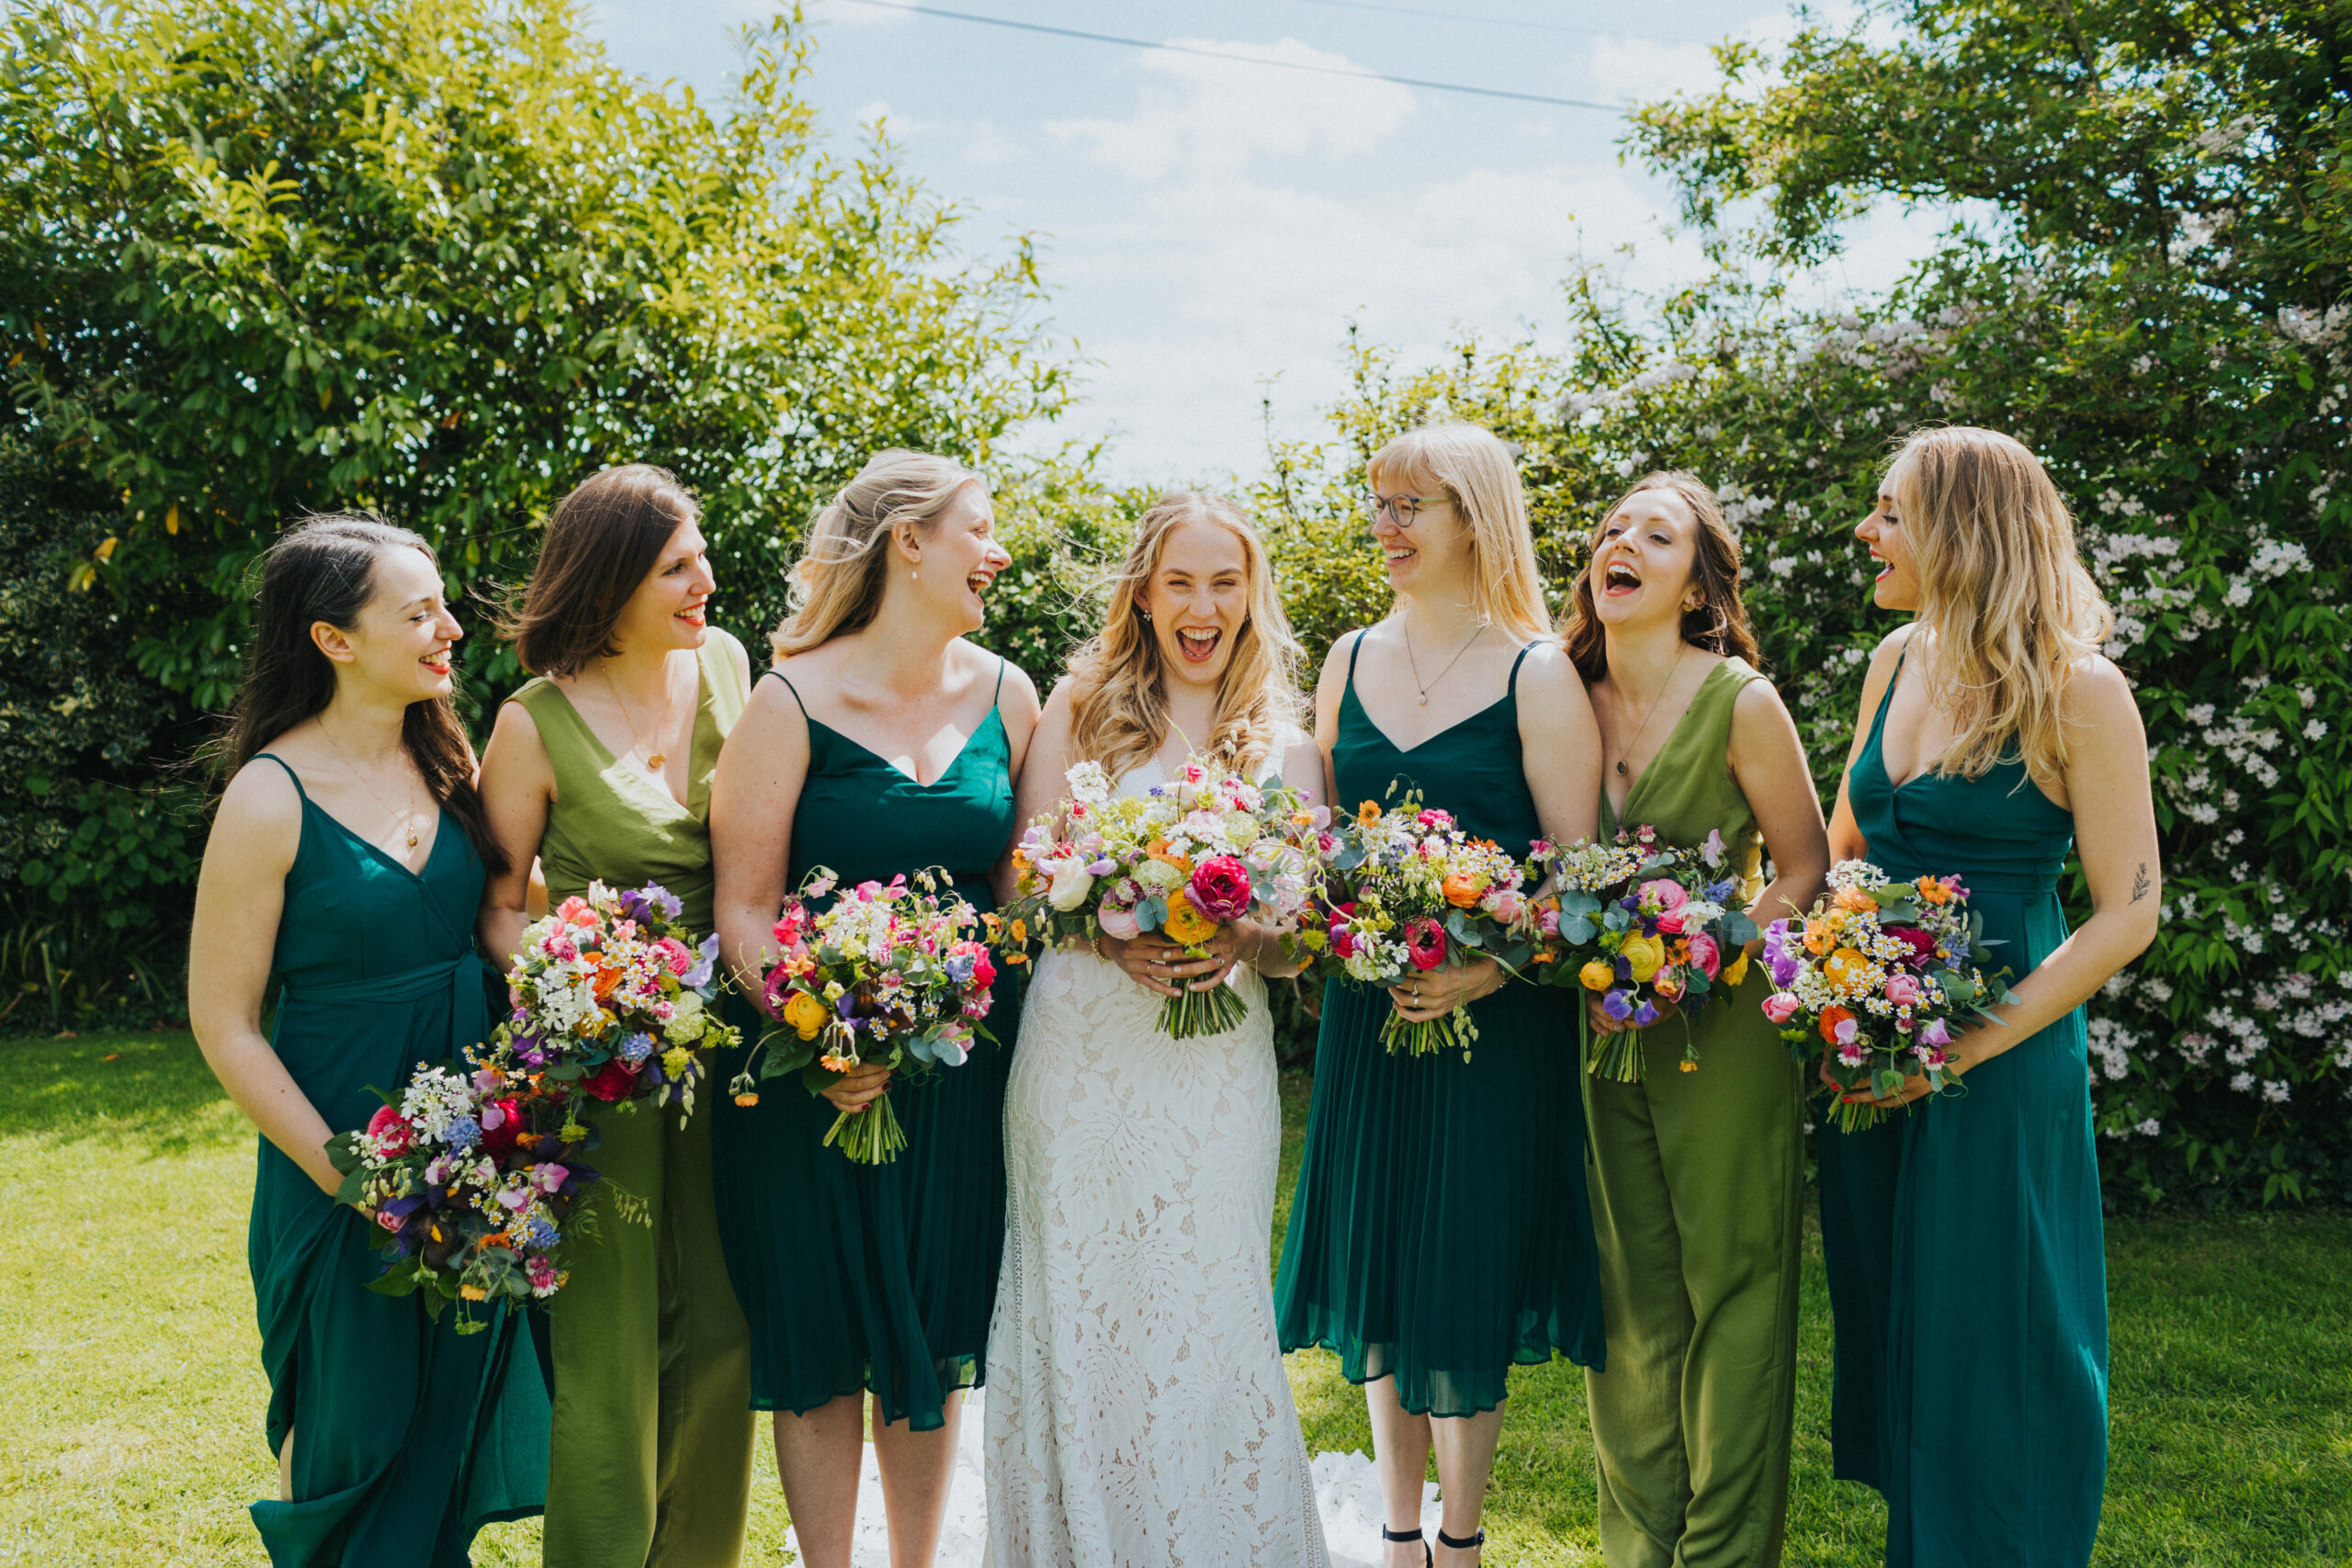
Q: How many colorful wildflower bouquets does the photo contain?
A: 7